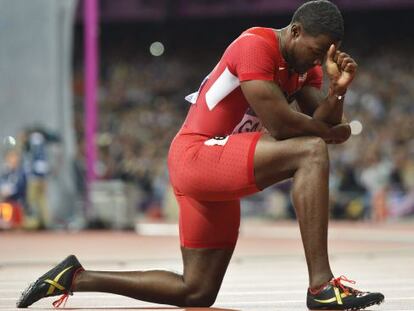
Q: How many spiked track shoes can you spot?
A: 2